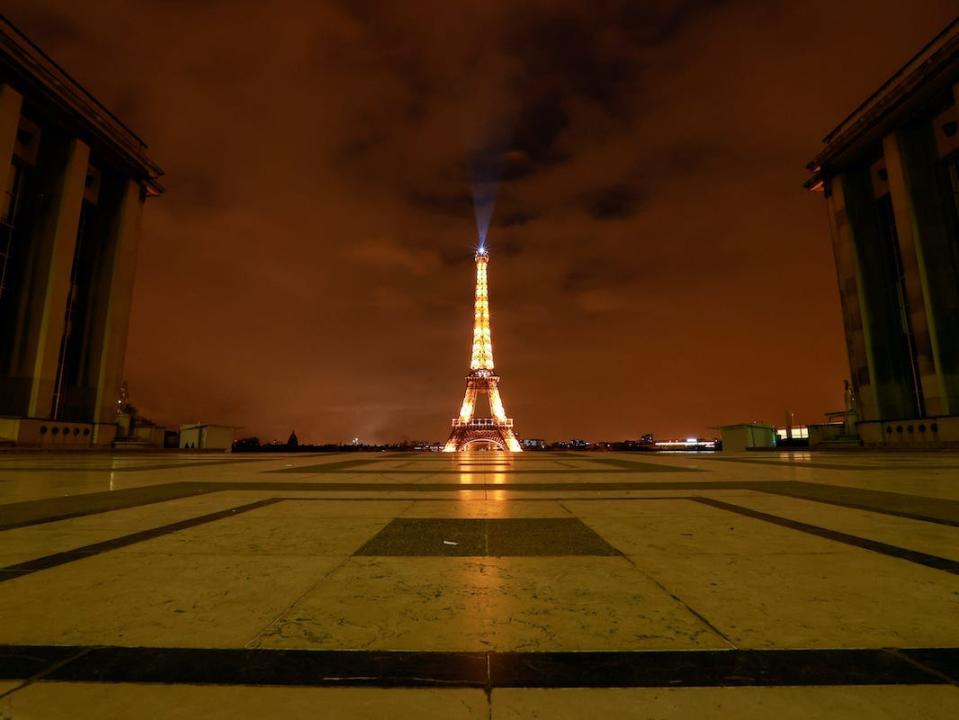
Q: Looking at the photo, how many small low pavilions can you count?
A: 2